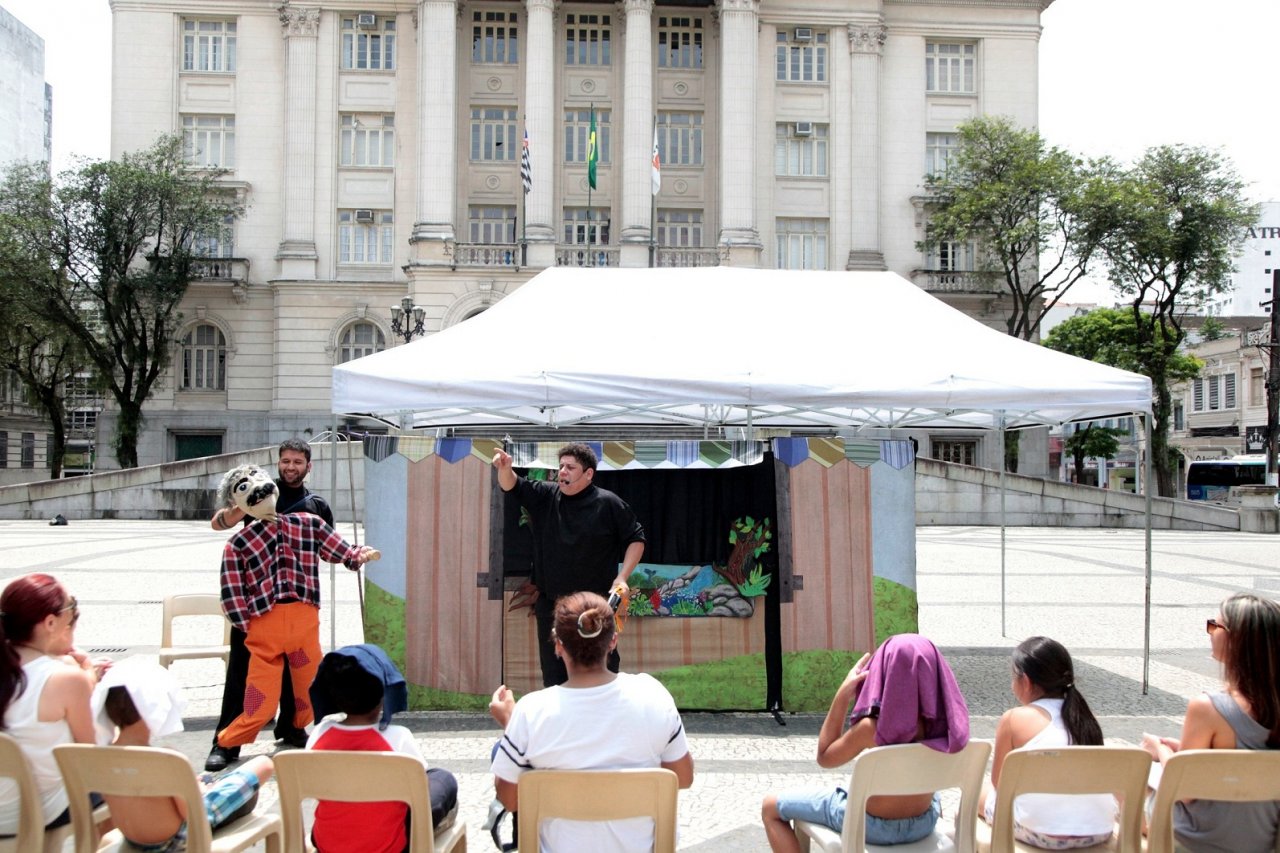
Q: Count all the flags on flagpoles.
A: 3